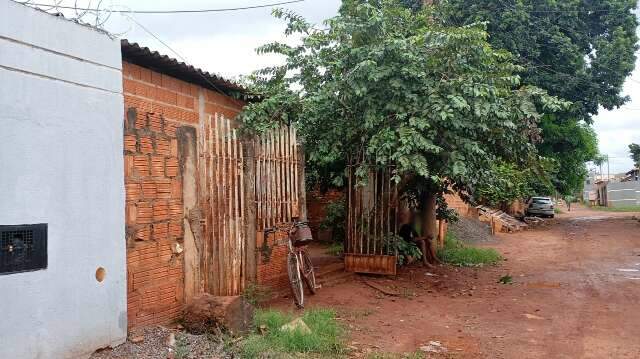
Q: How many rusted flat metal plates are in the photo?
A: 1